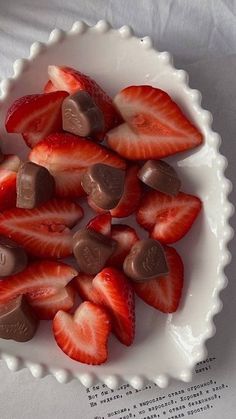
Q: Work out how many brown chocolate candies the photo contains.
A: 8